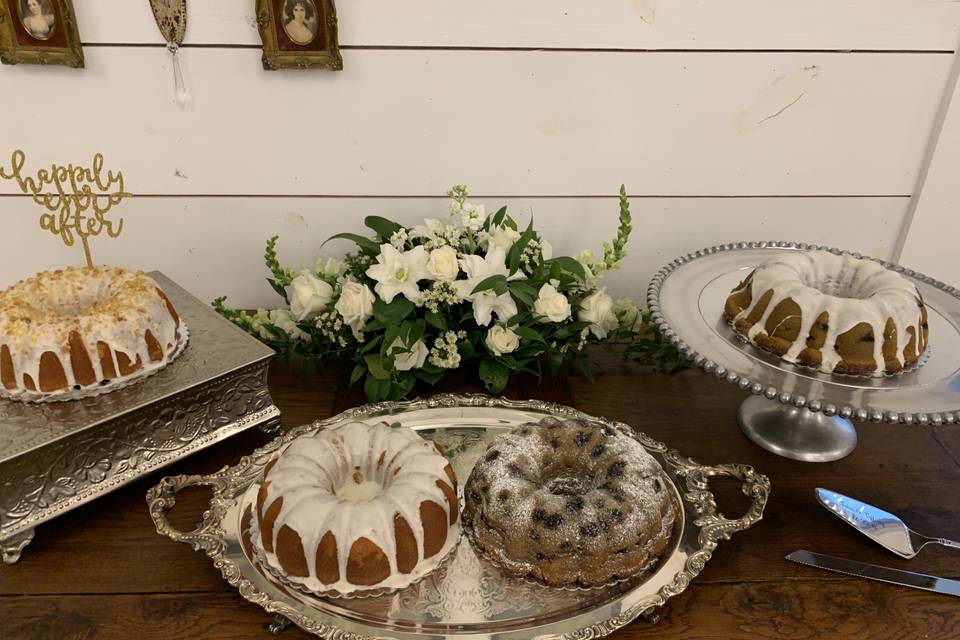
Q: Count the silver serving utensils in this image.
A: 2